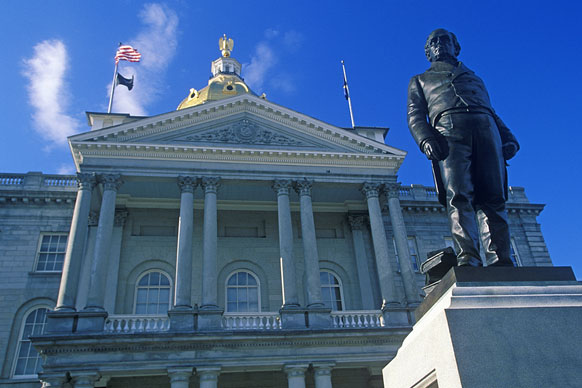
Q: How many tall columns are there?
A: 8